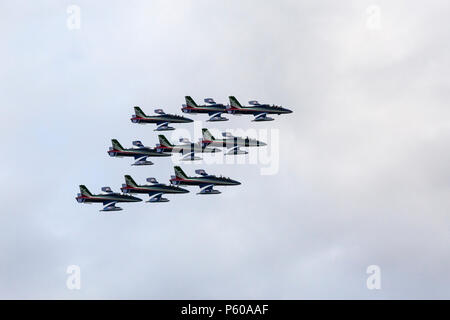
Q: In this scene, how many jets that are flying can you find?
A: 9